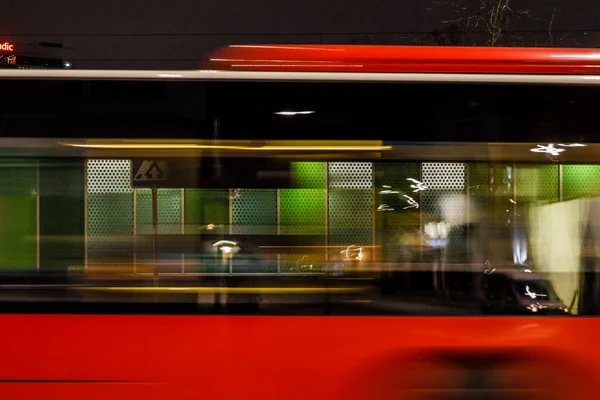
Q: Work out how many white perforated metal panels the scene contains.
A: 3